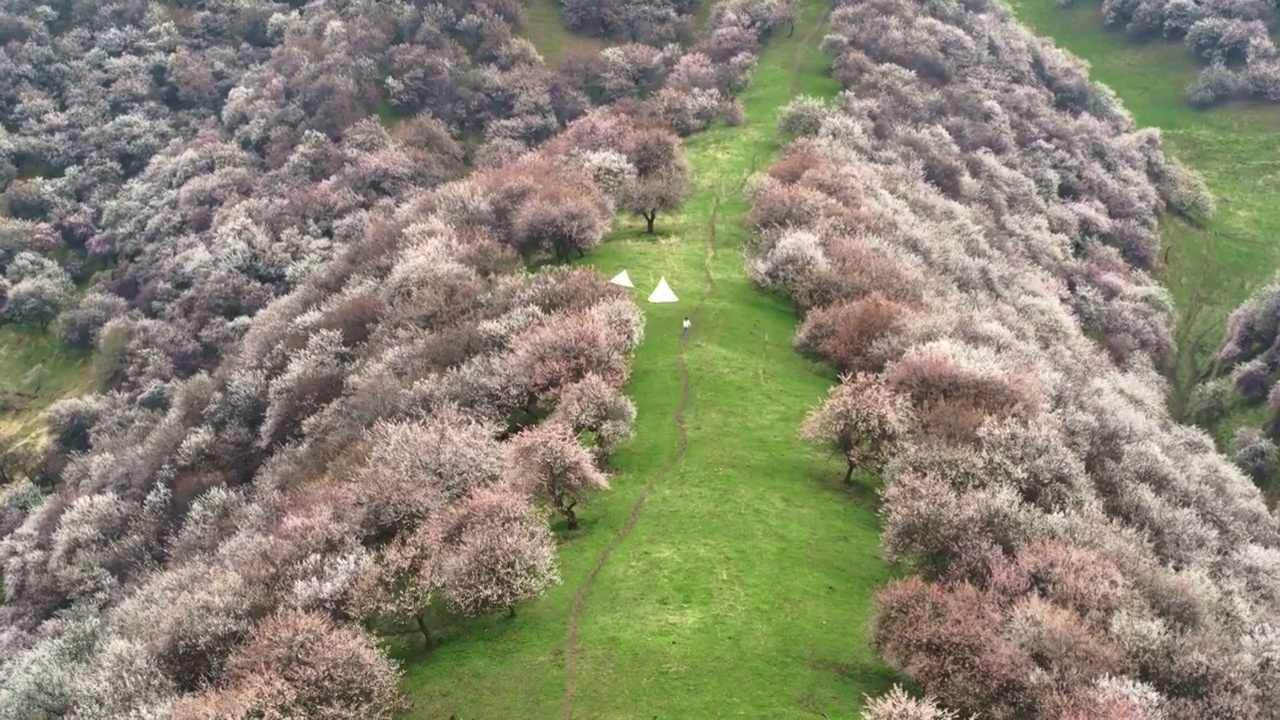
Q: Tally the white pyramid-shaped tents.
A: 2